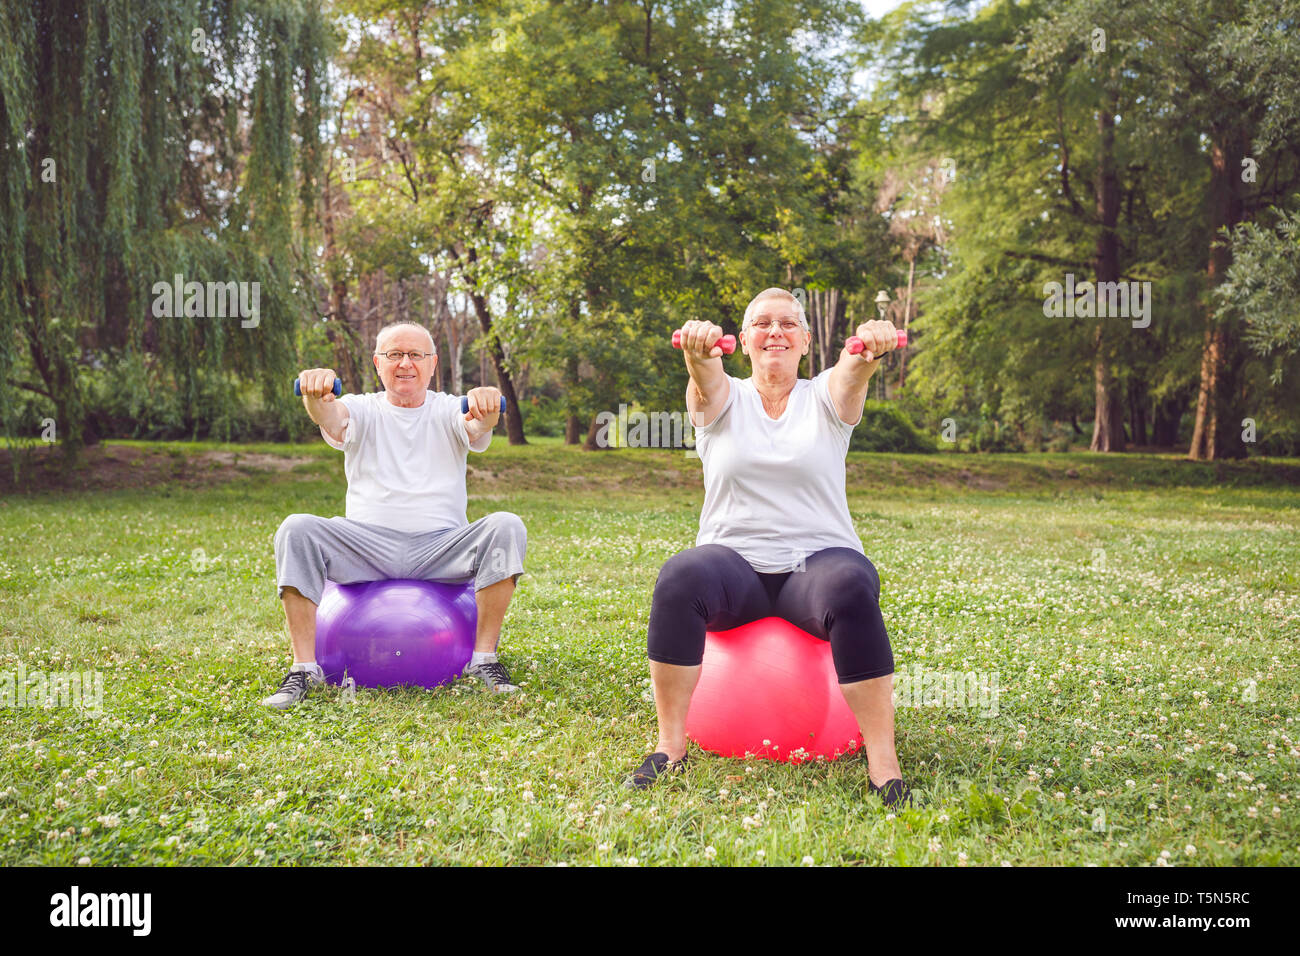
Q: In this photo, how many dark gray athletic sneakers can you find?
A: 2